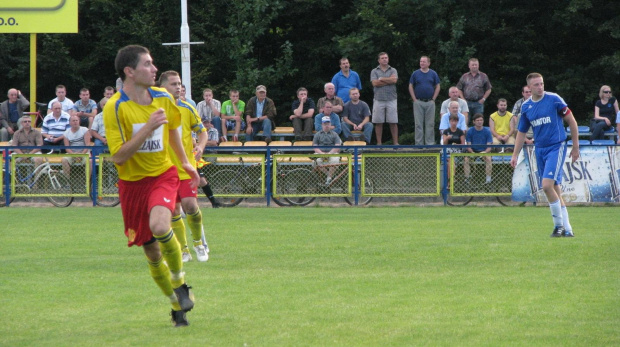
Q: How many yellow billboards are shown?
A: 1